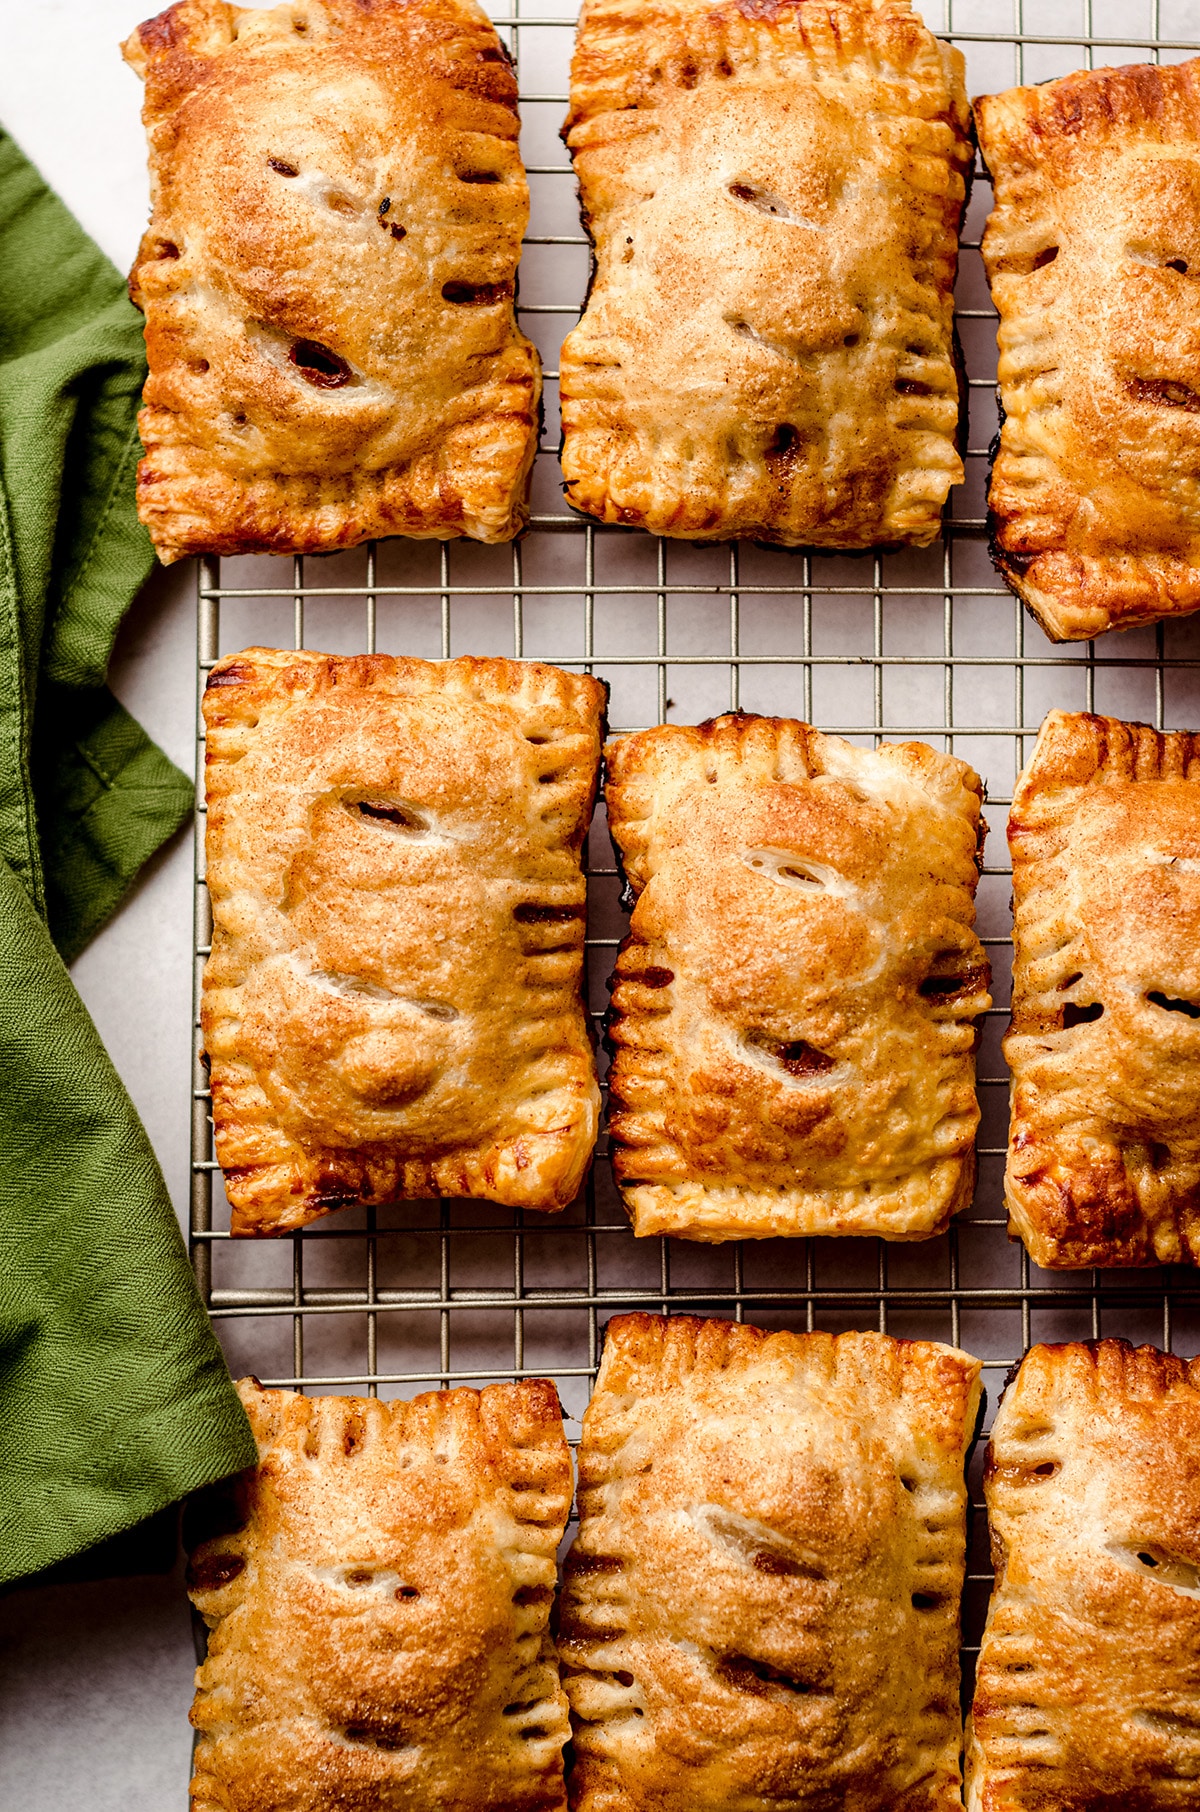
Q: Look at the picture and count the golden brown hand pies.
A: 9